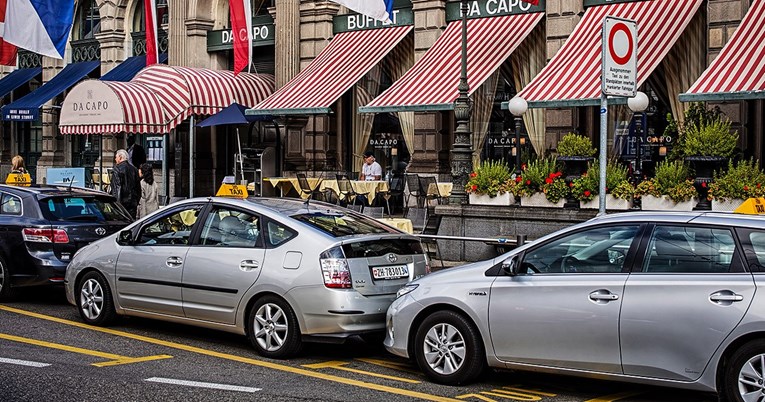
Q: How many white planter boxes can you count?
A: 5